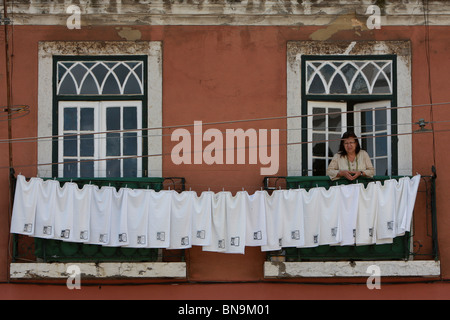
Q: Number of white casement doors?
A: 4